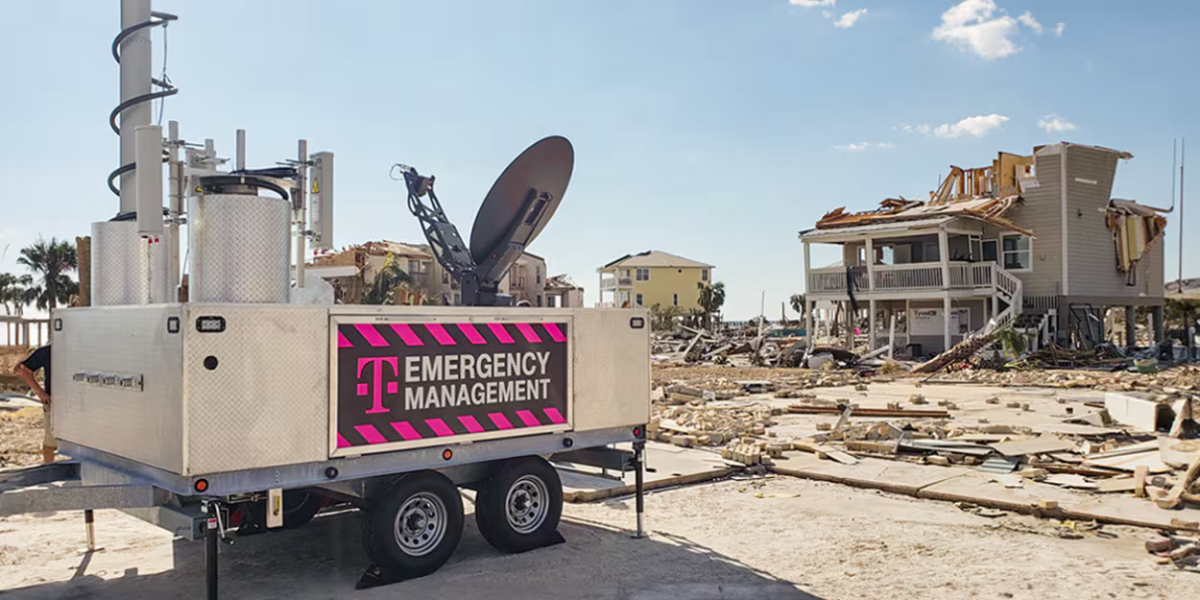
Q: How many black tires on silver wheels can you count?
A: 2